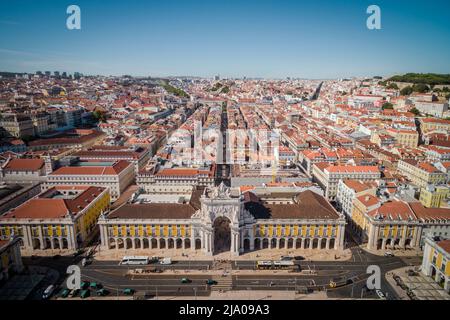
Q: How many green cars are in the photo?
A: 8